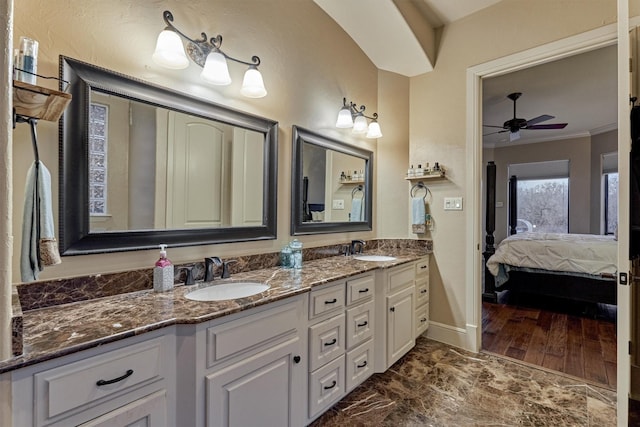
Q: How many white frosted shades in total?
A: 6